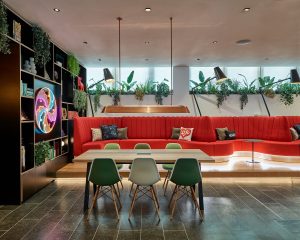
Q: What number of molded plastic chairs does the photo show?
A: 6